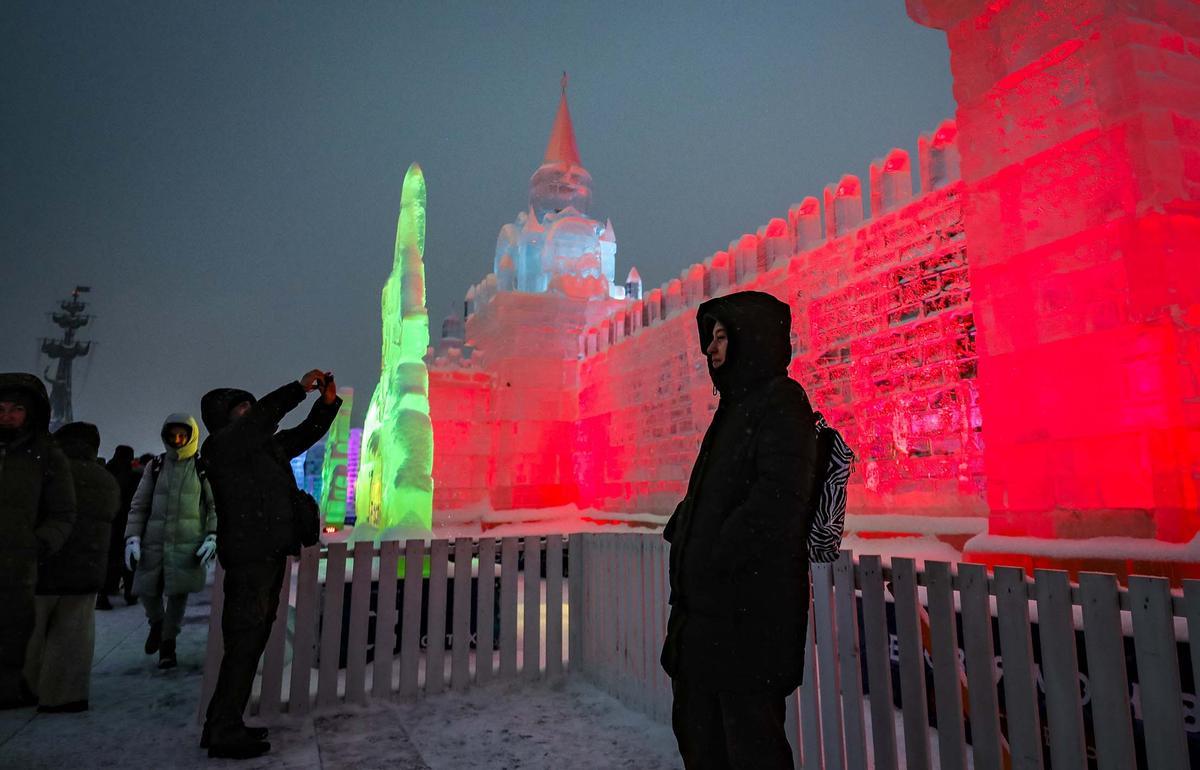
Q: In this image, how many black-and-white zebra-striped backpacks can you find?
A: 1